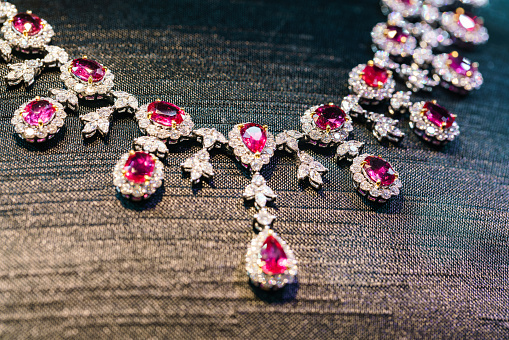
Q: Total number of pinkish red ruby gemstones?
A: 15